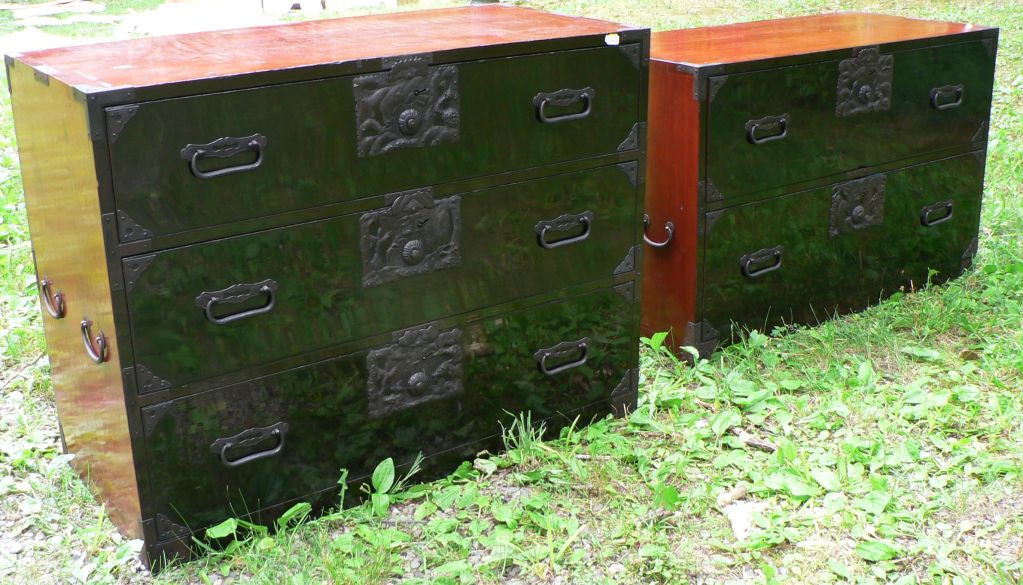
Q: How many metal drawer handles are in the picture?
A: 10